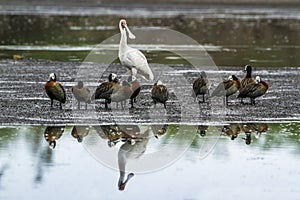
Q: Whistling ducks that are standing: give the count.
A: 10